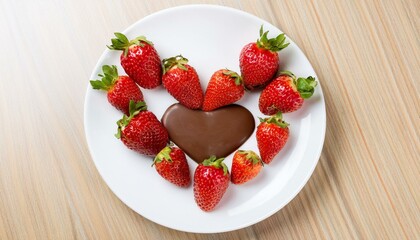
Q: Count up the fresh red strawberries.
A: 11